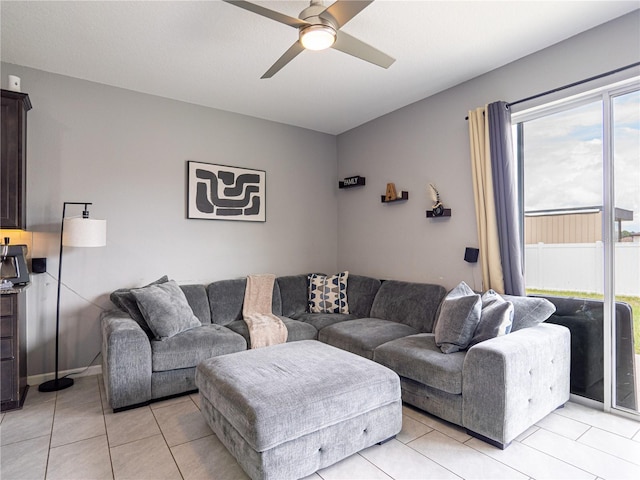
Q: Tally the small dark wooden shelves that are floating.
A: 3